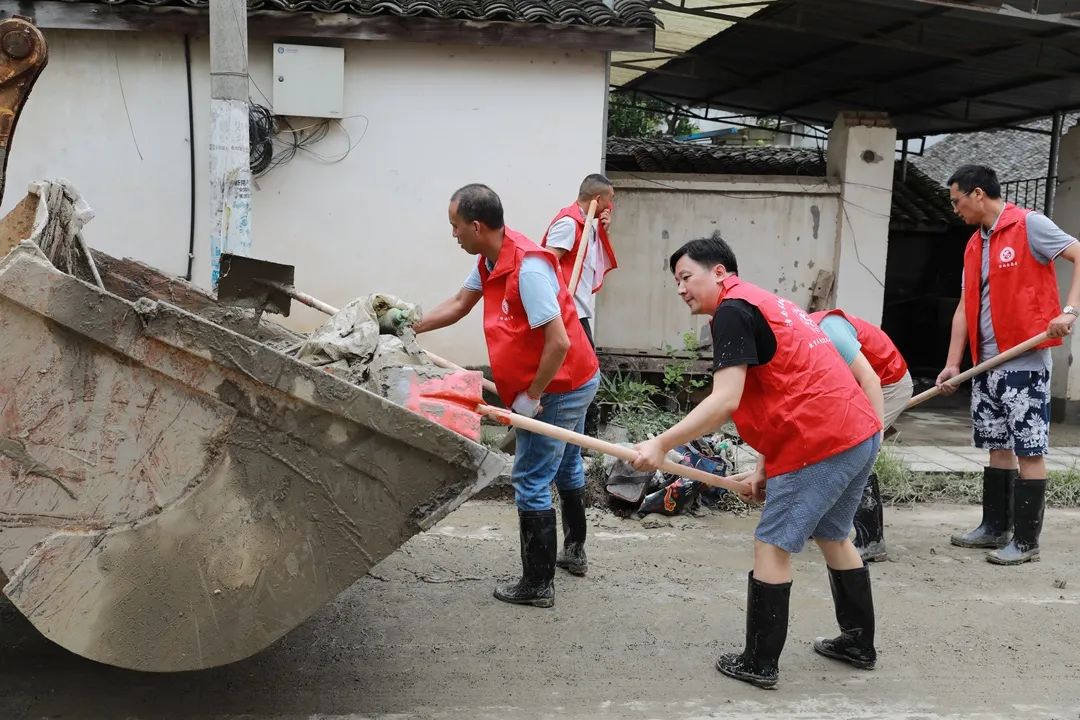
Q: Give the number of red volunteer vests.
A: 5